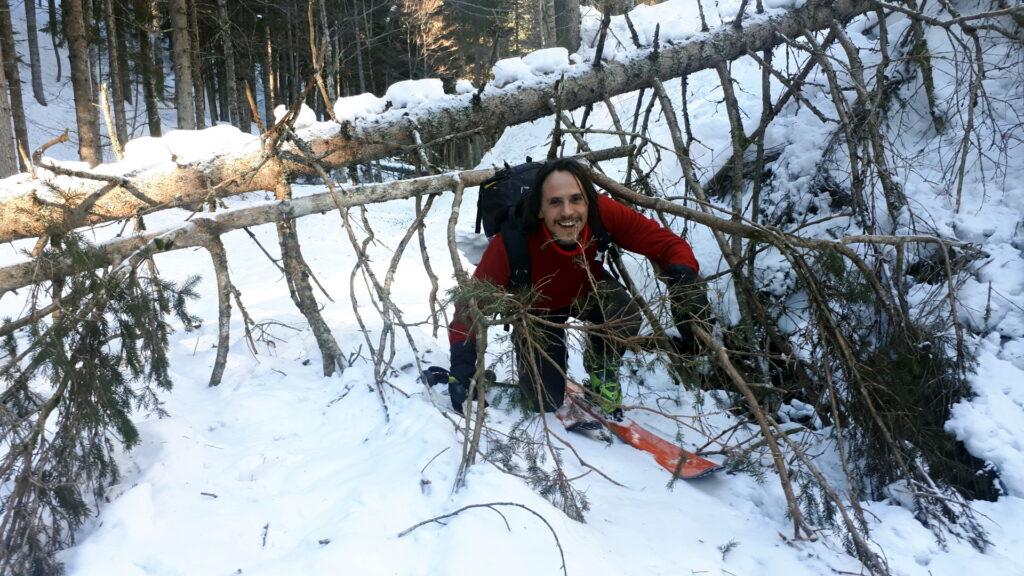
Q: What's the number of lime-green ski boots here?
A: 1